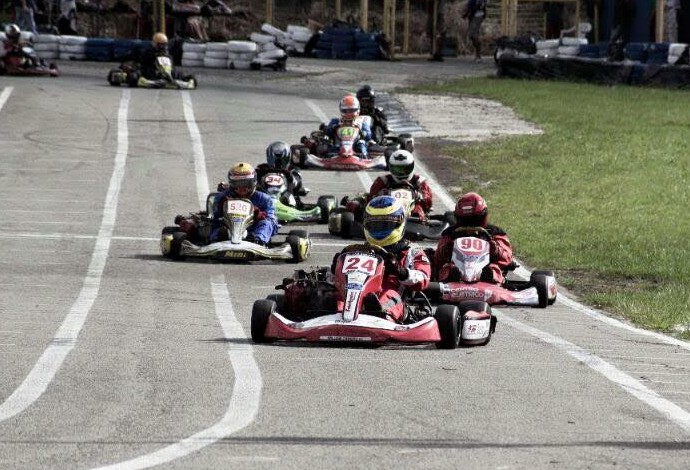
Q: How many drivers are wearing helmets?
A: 9